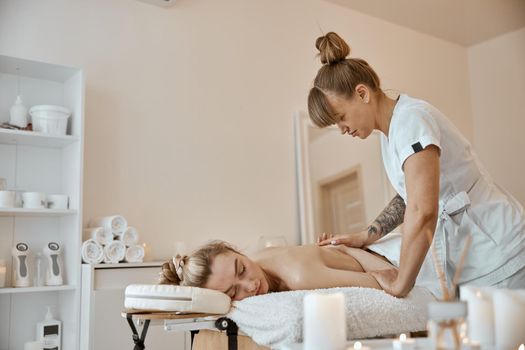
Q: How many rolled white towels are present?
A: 6